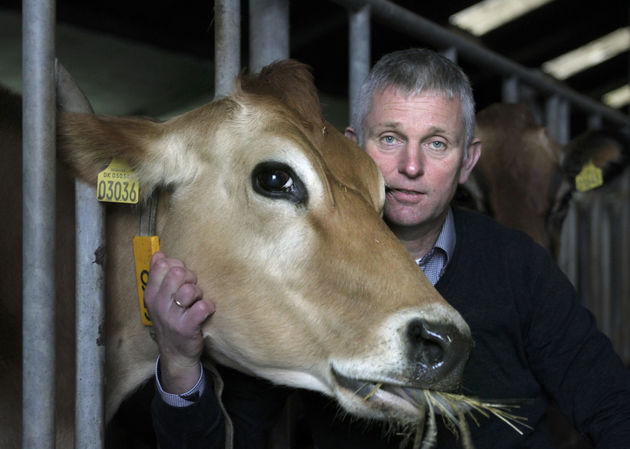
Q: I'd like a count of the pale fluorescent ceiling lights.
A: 3